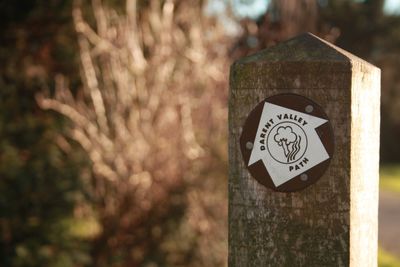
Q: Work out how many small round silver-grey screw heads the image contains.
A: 3